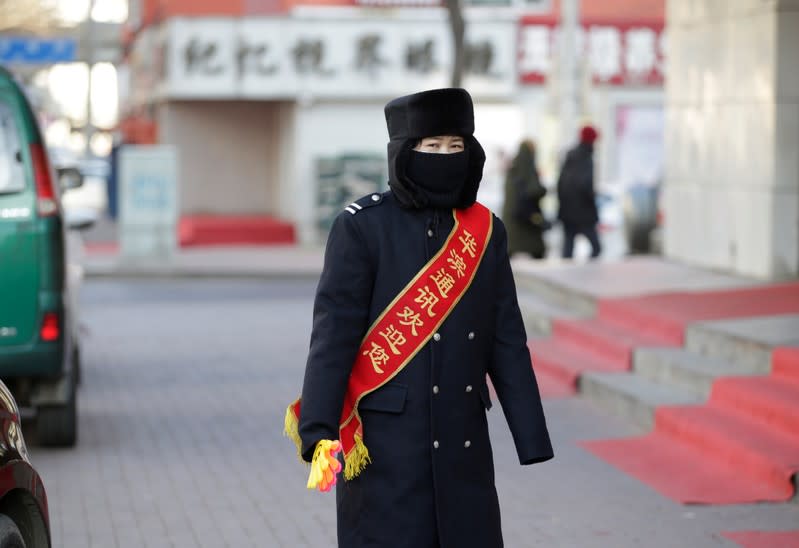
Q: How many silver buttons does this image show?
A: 8